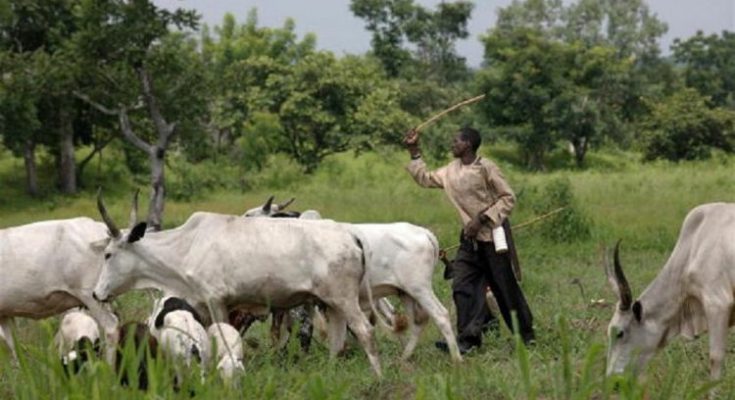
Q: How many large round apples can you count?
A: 0